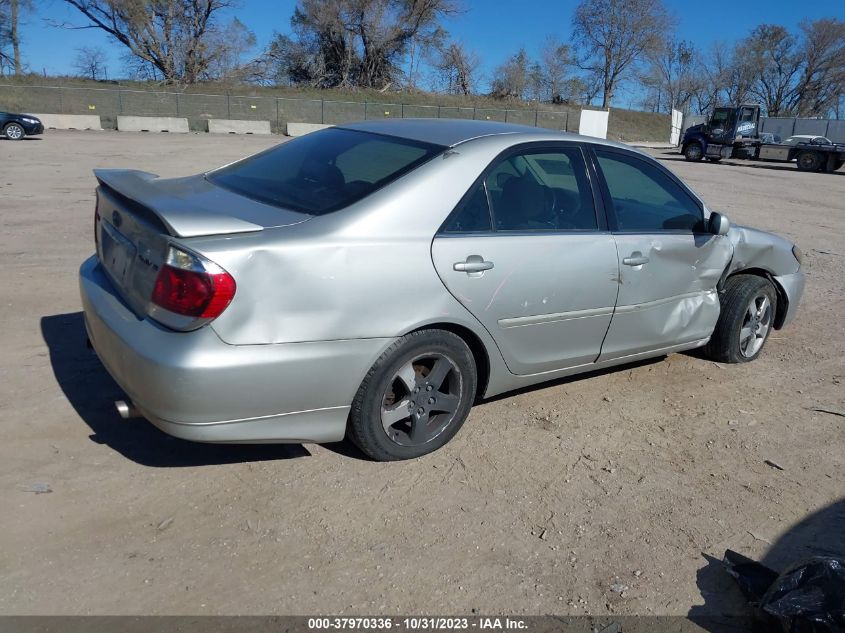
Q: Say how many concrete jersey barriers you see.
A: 4